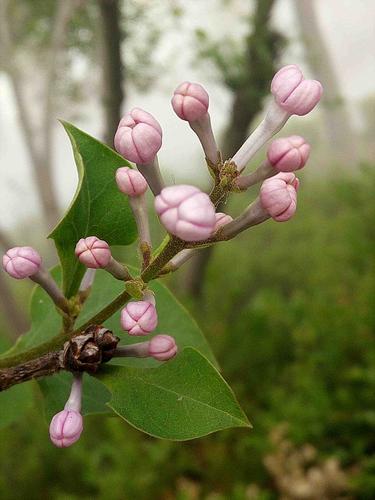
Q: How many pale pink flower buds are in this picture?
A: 13